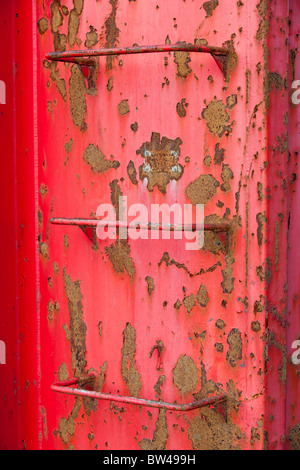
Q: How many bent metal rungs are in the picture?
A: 3